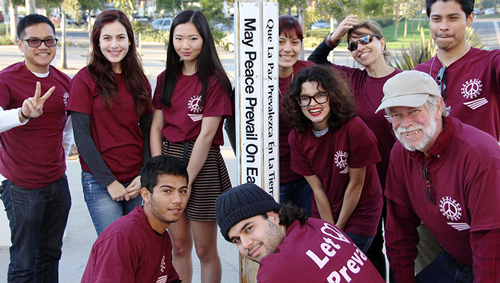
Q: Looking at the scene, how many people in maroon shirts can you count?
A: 10